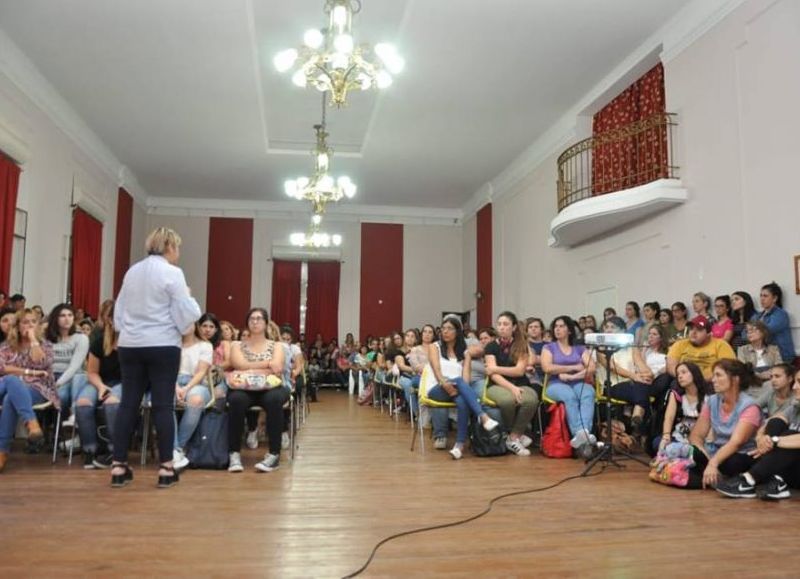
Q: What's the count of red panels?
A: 4